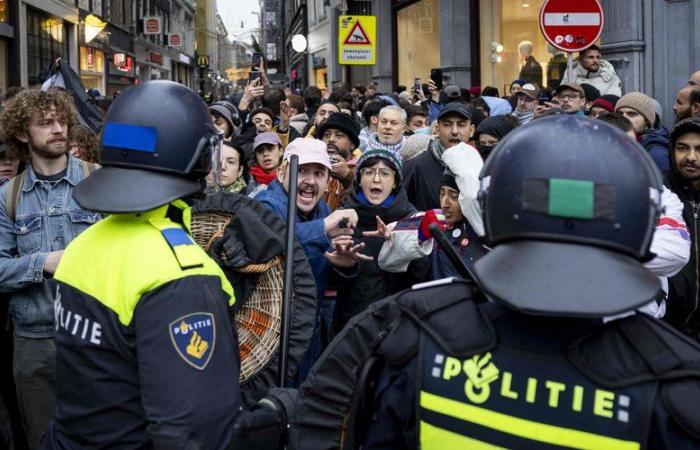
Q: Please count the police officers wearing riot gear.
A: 2